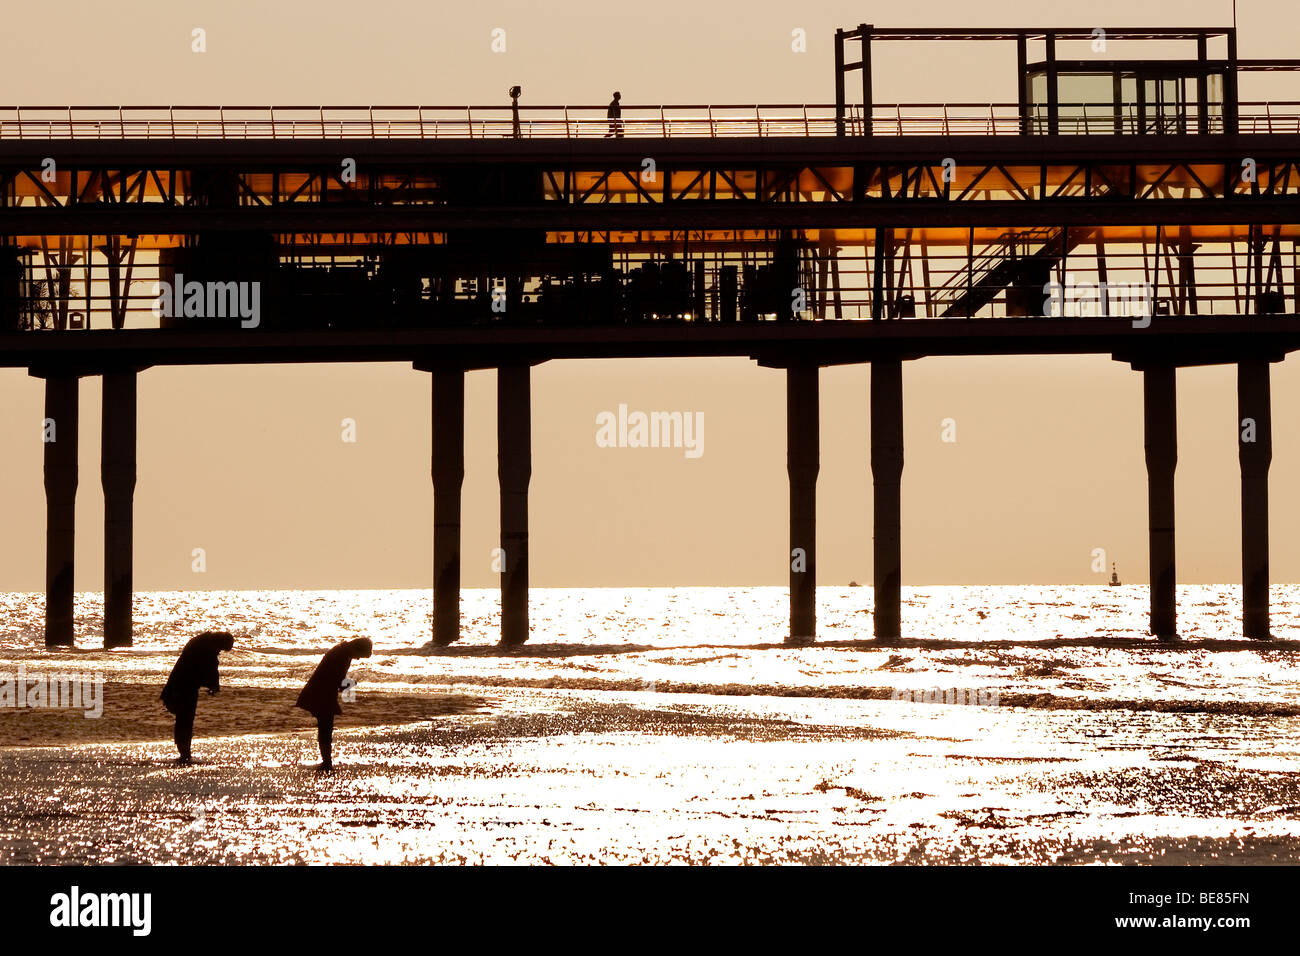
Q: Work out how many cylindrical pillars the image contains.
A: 8